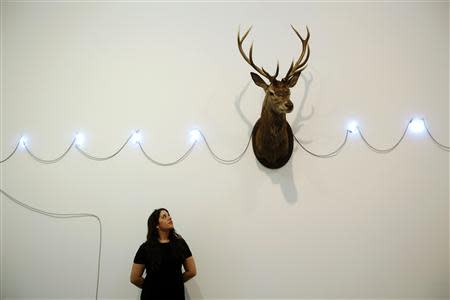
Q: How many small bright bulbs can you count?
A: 6